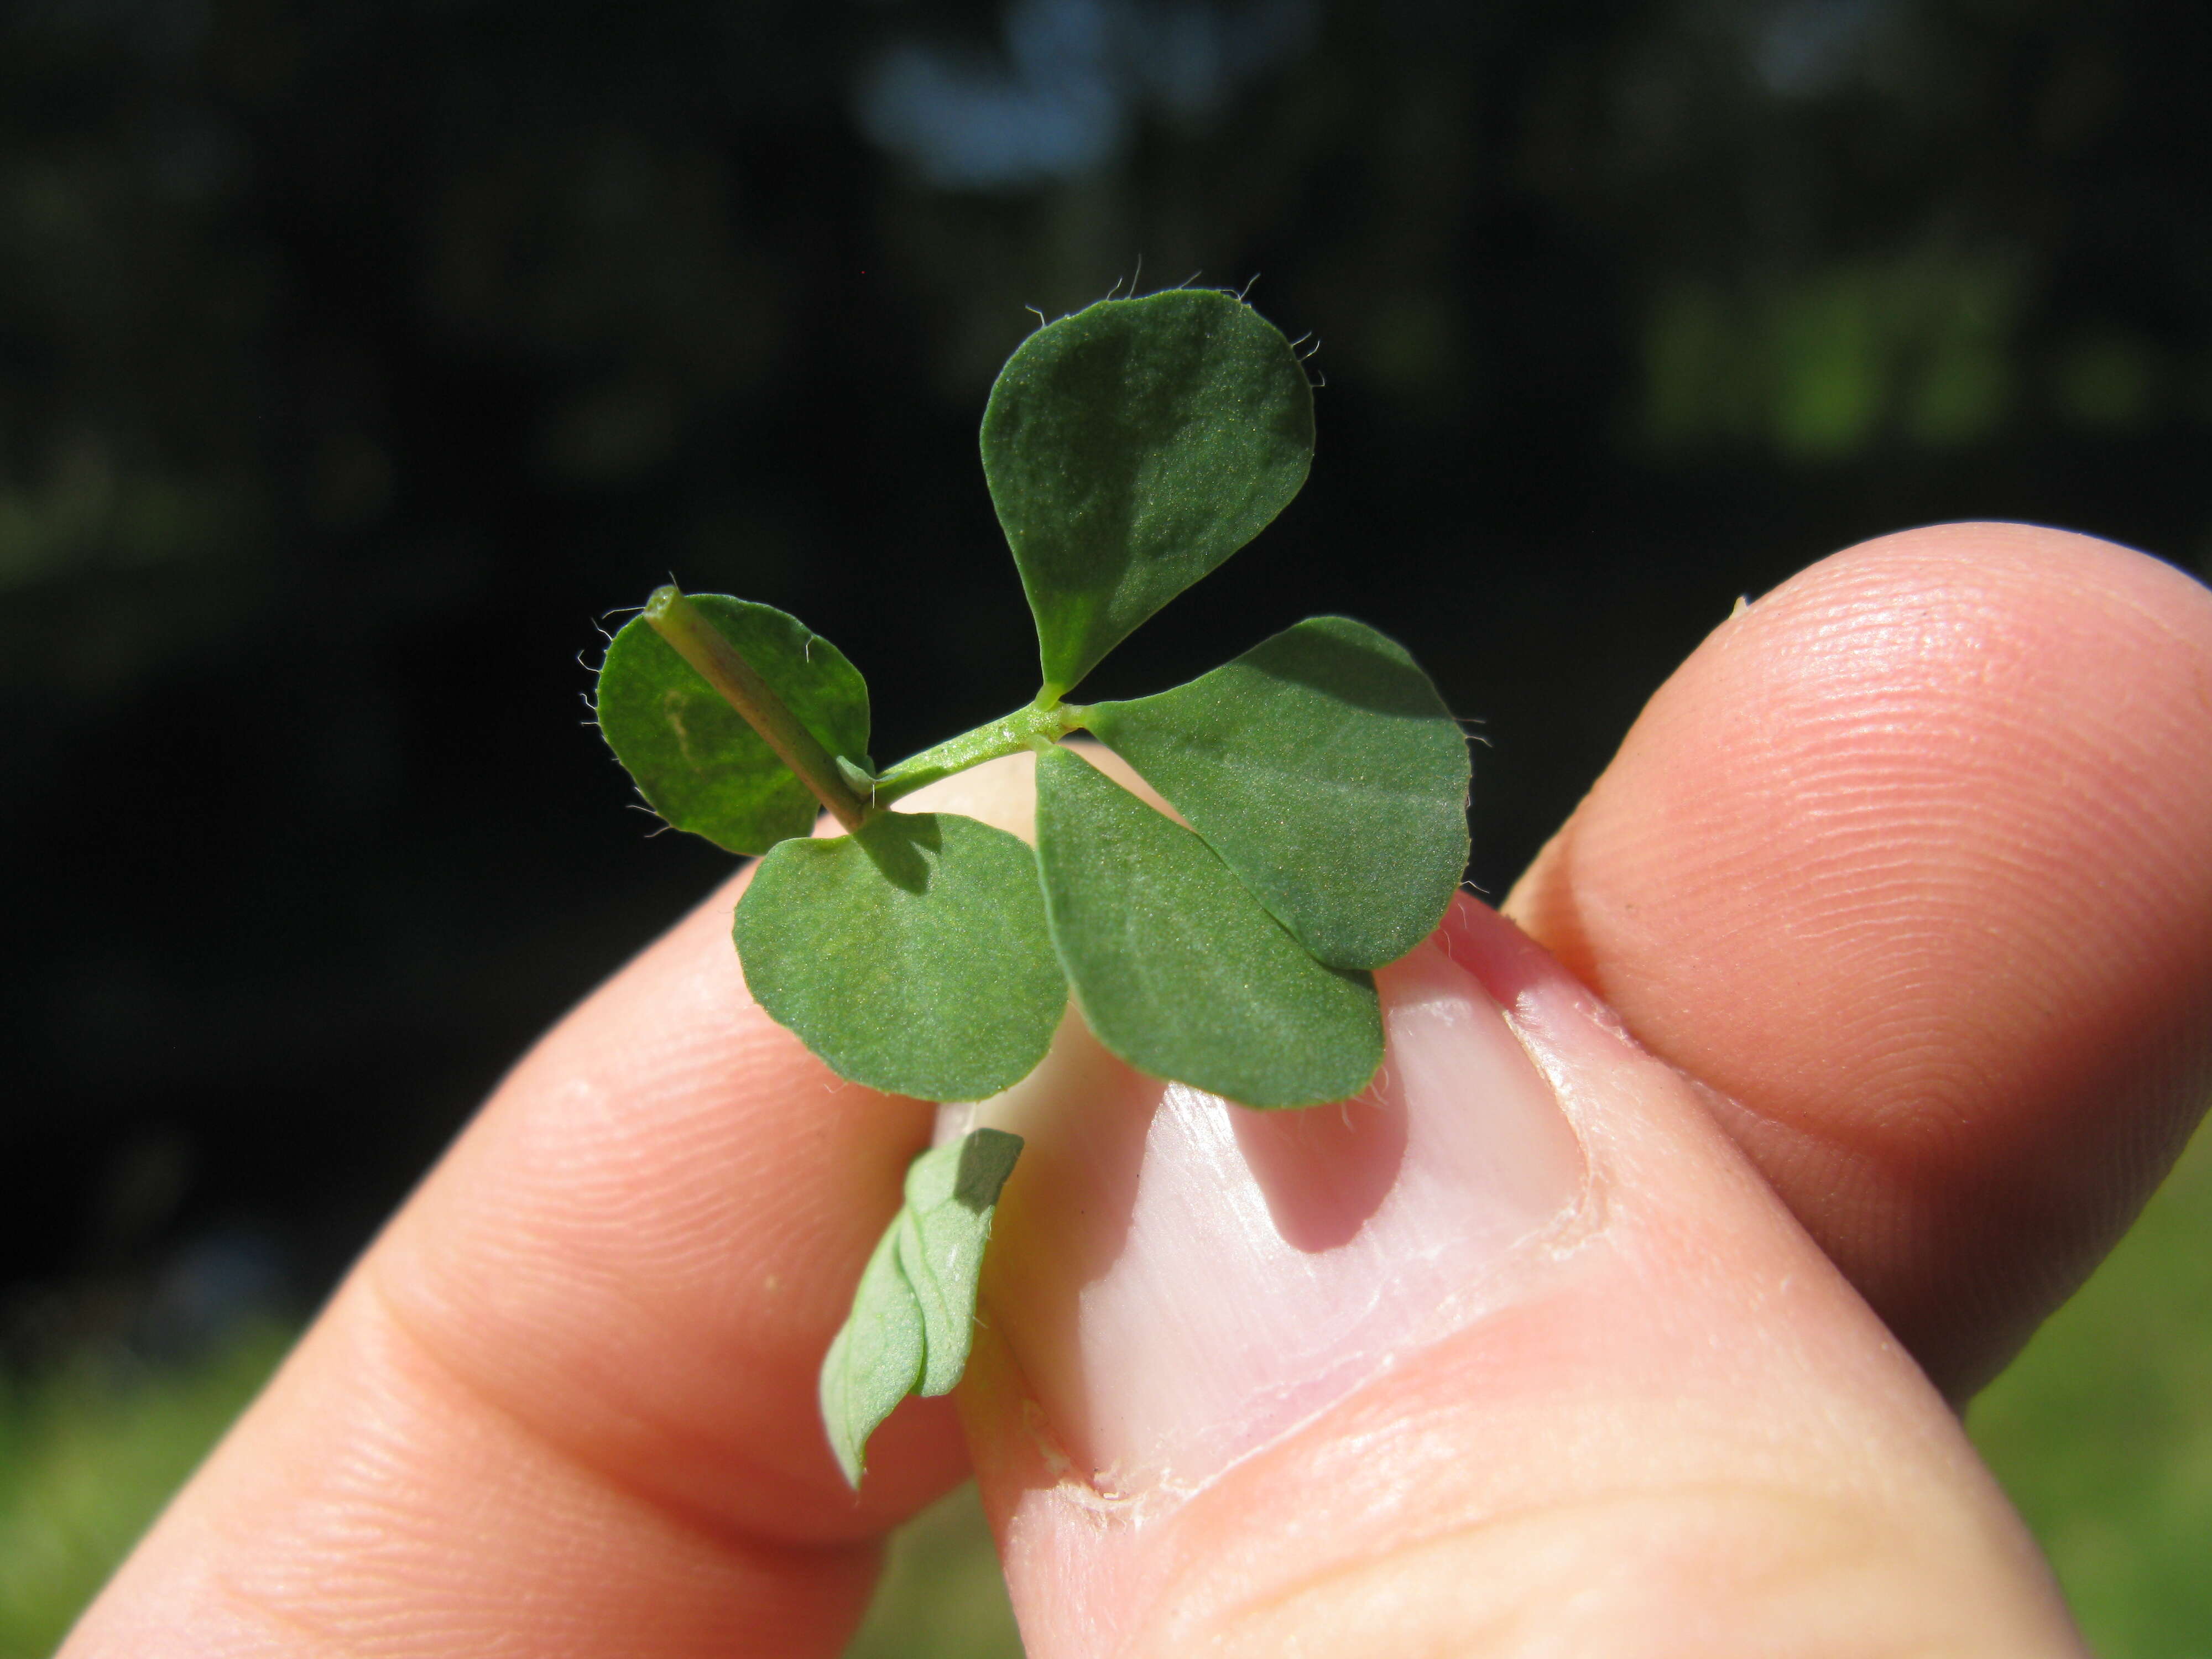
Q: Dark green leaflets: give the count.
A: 5